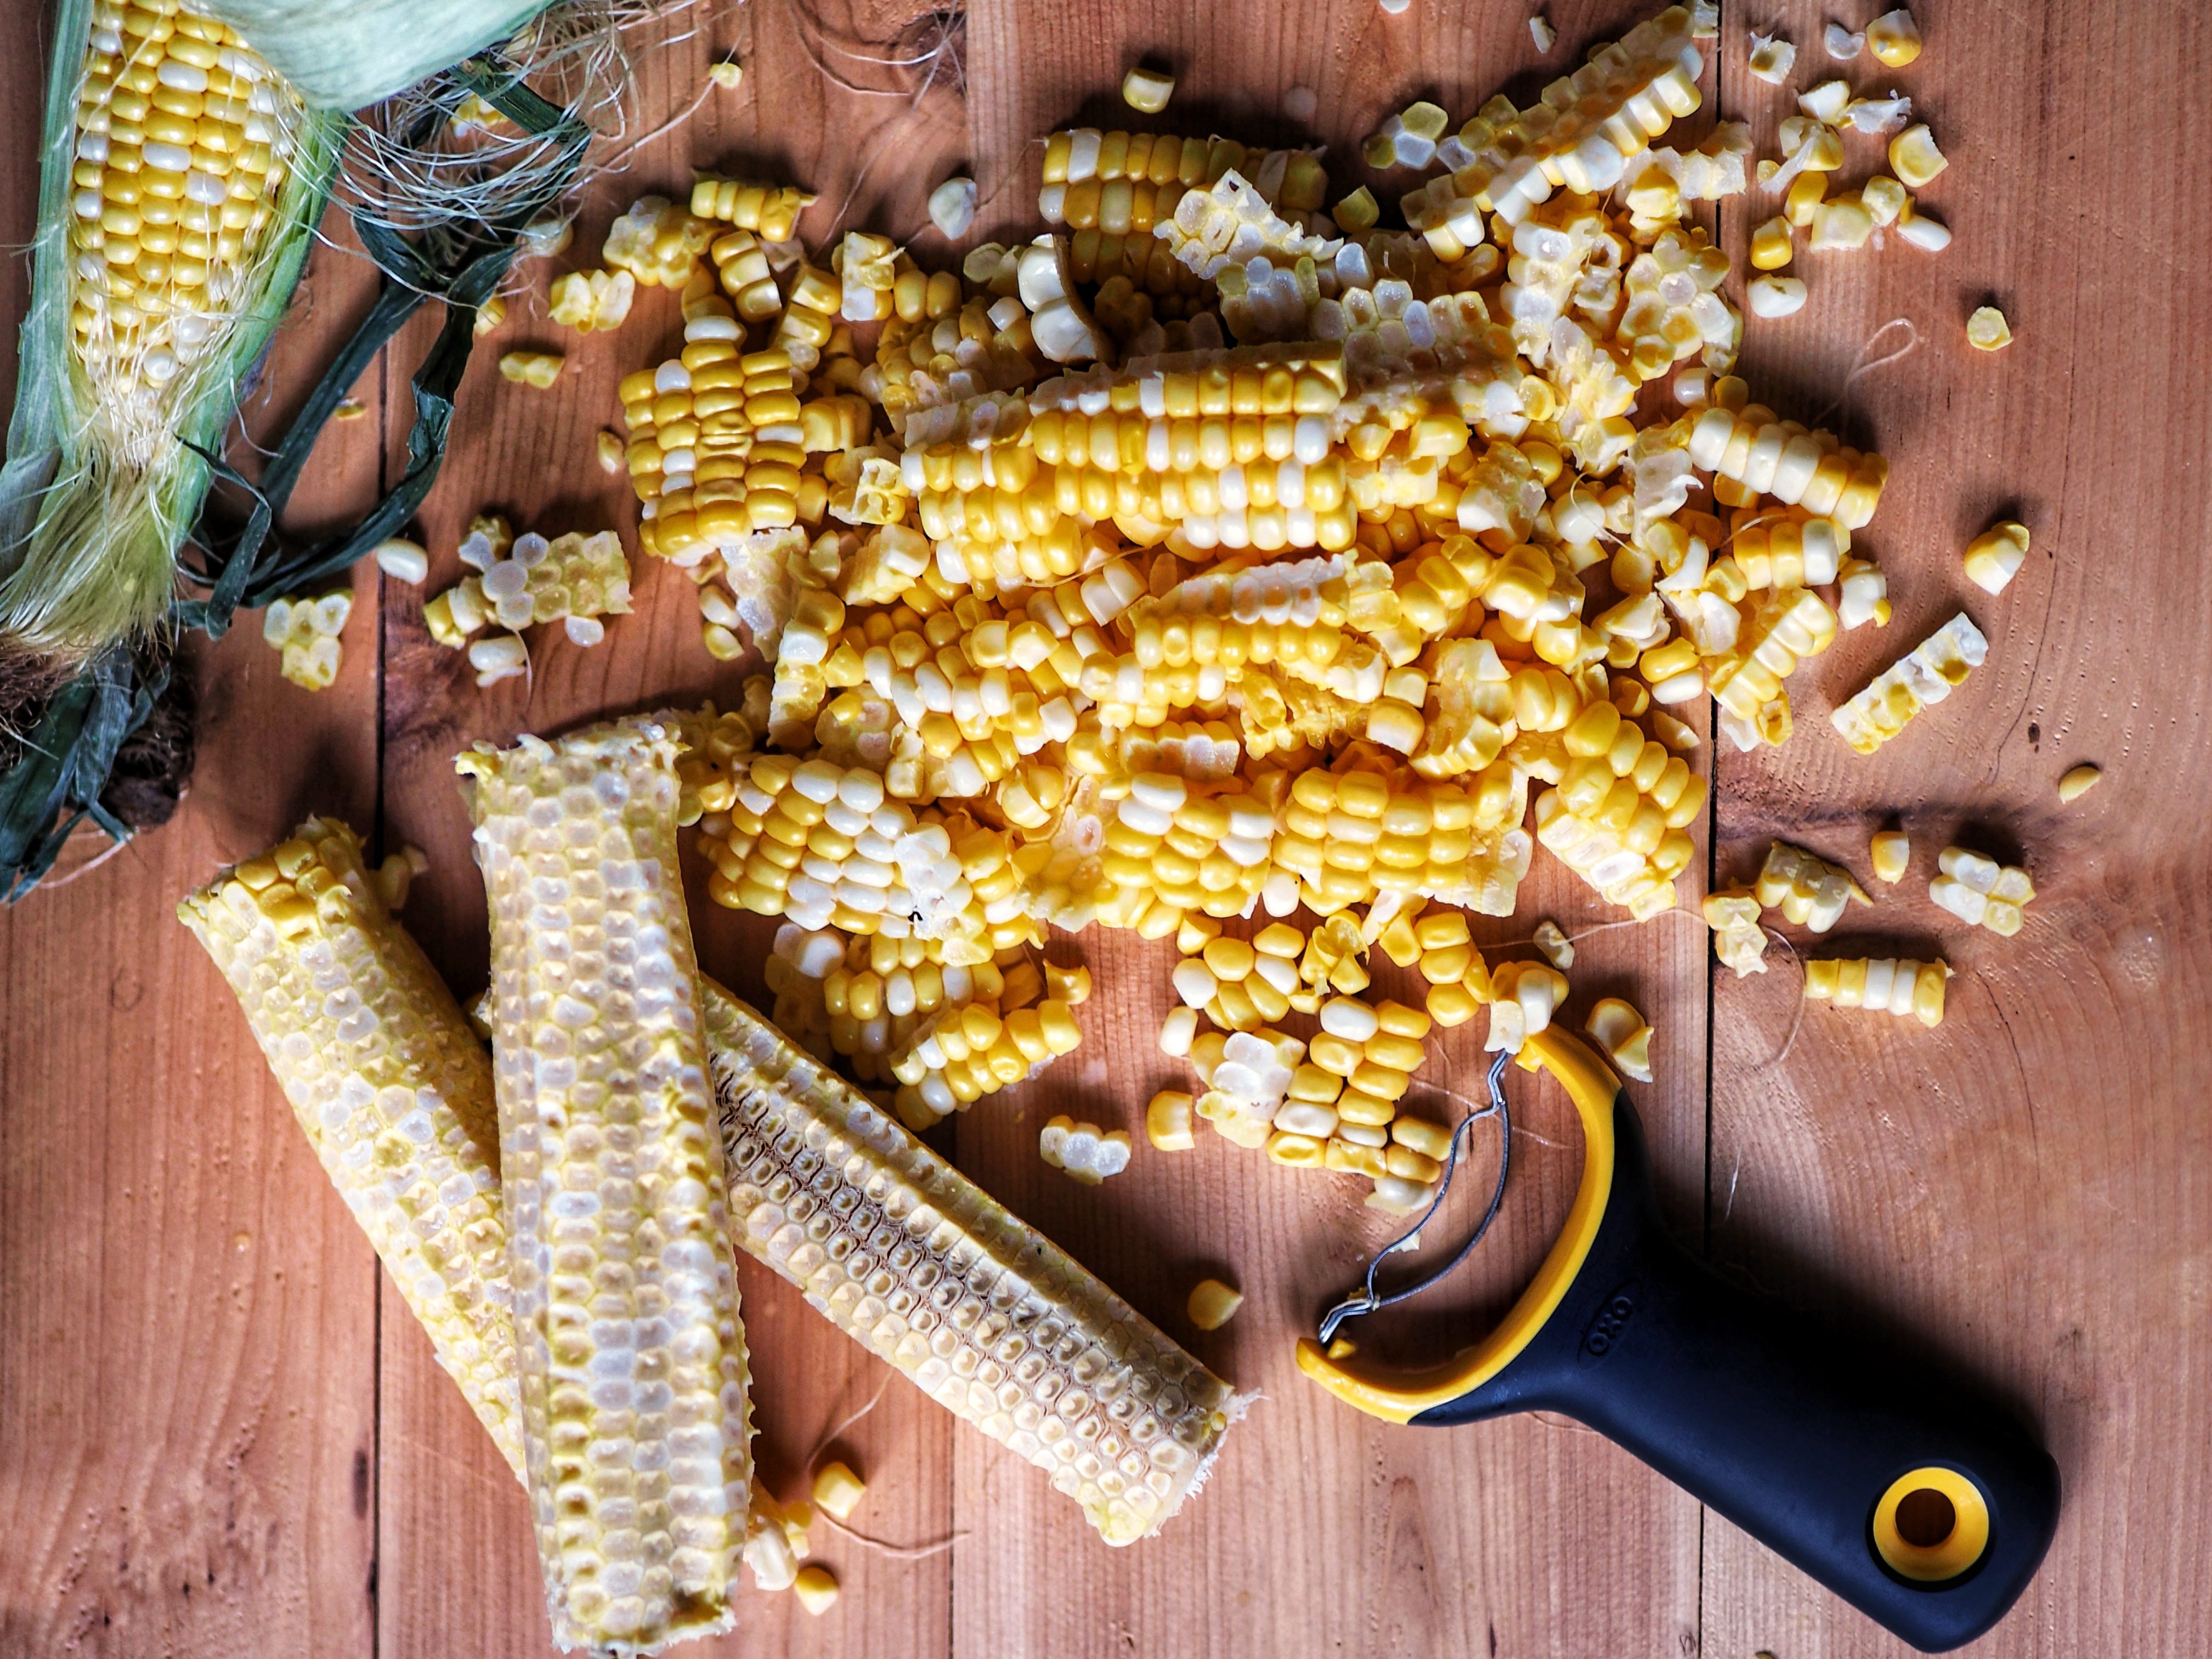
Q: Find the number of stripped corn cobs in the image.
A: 3